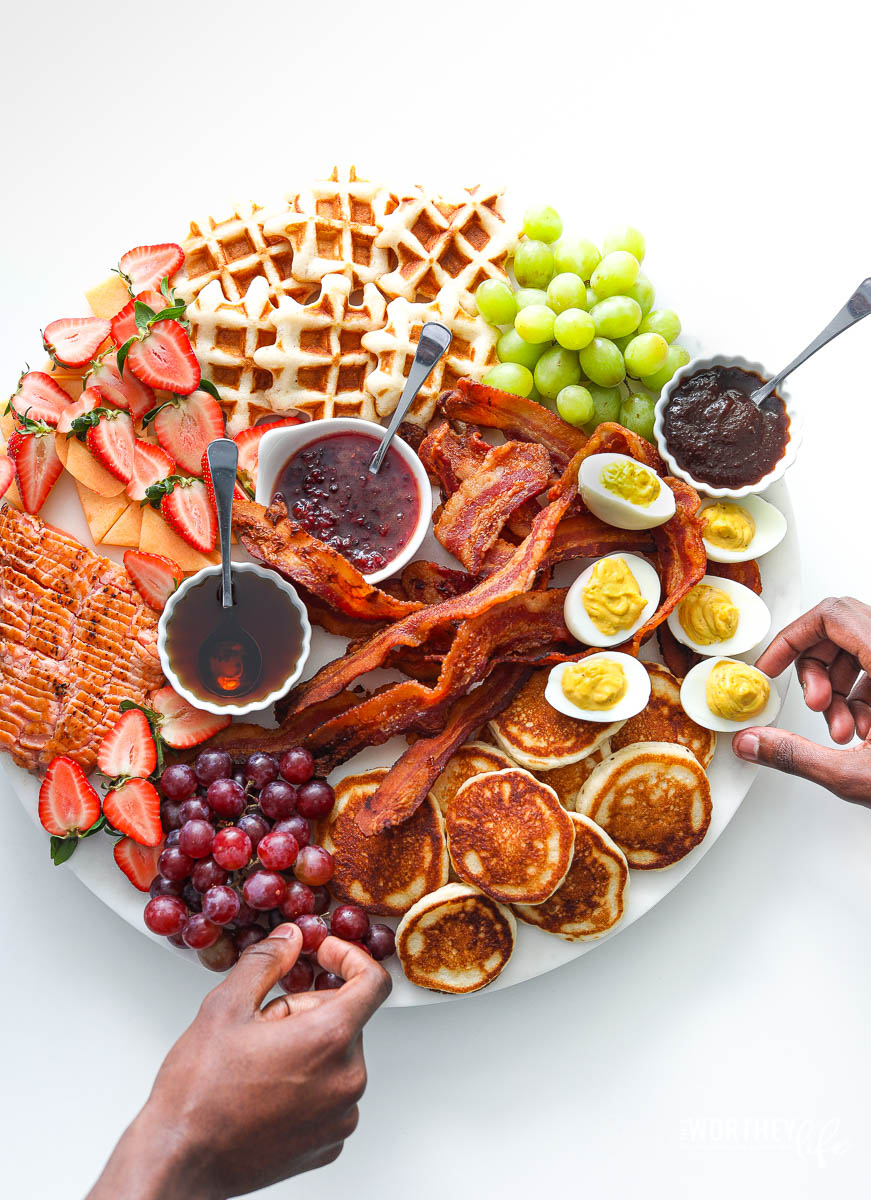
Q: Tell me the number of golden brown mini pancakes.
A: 9